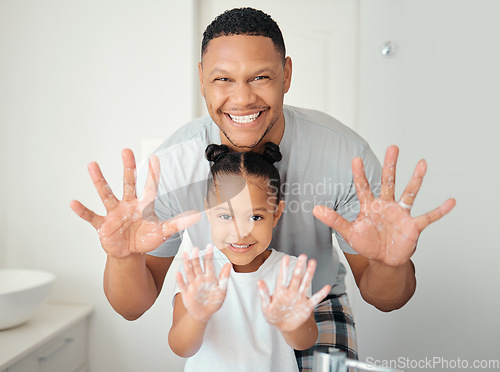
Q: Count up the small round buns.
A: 2